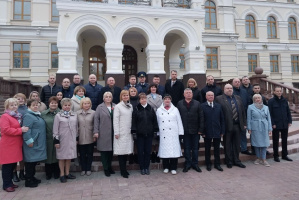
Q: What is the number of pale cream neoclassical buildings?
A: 1